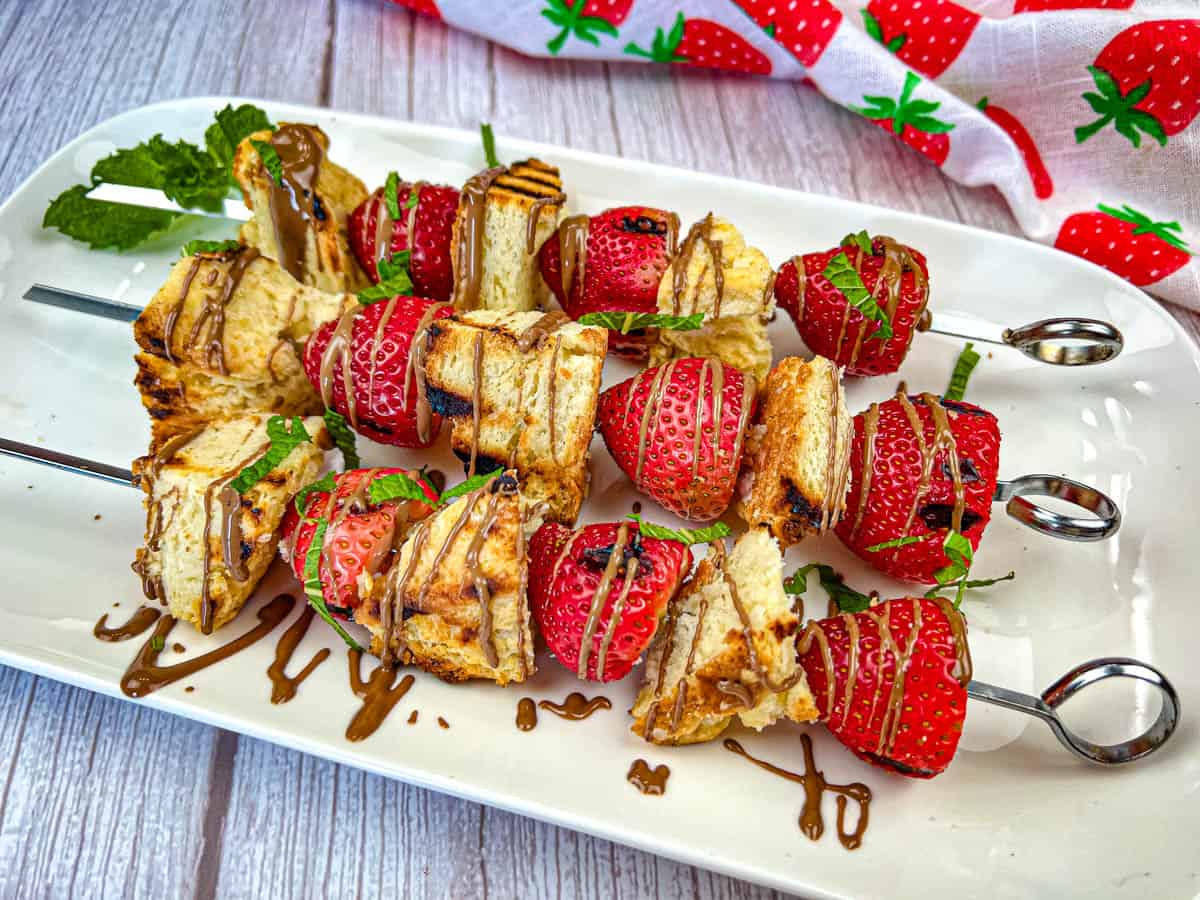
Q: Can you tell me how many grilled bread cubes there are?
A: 9